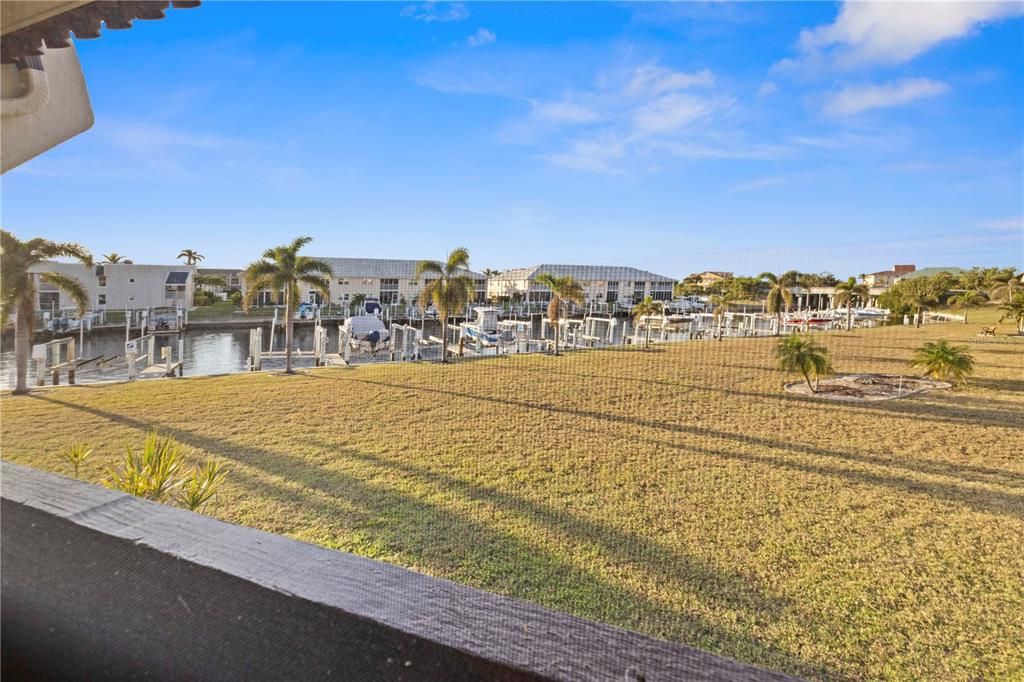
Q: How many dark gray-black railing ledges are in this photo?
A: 1